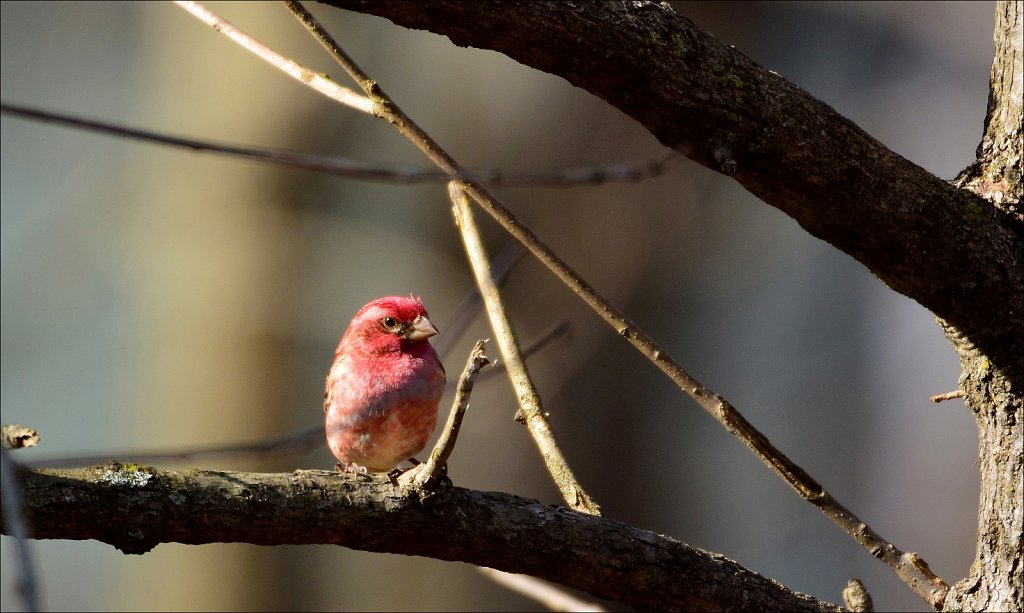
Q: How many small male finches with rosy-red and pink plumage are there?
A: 1